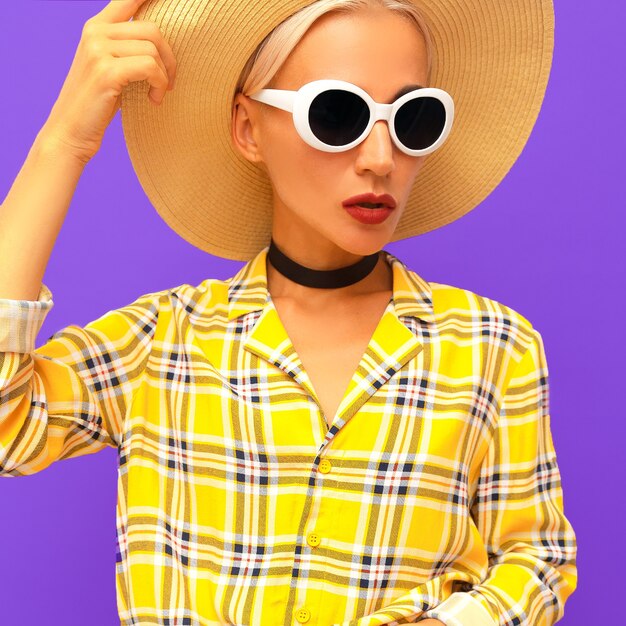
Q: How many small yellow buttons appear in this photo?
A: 3